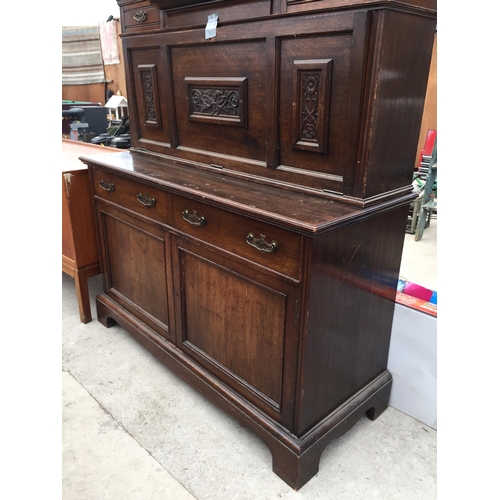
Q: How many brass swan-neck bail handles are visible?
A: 5